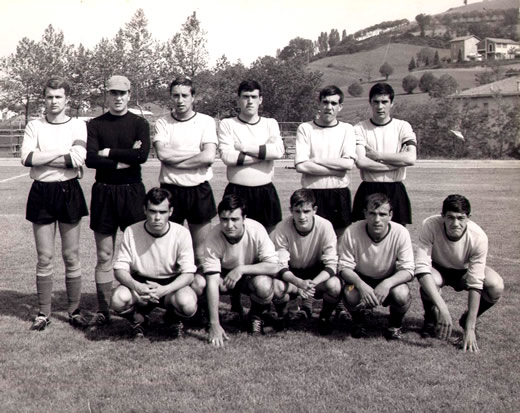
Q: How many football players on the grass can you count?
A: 11